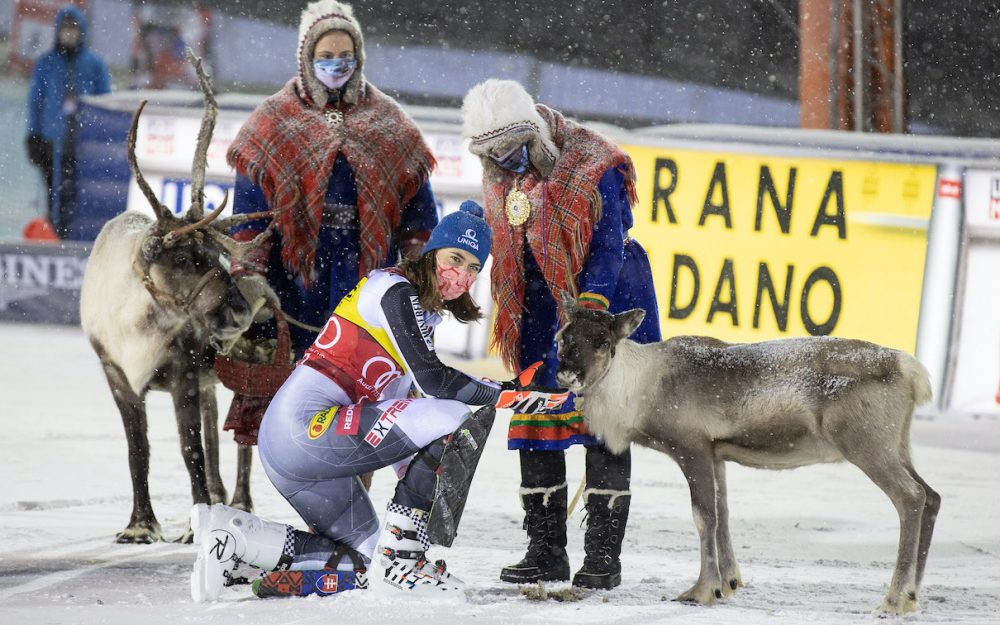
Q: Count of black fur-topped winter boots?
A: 2